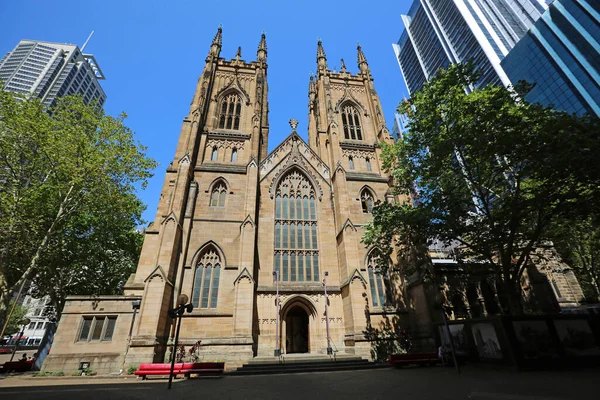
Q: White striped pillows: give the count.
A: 0